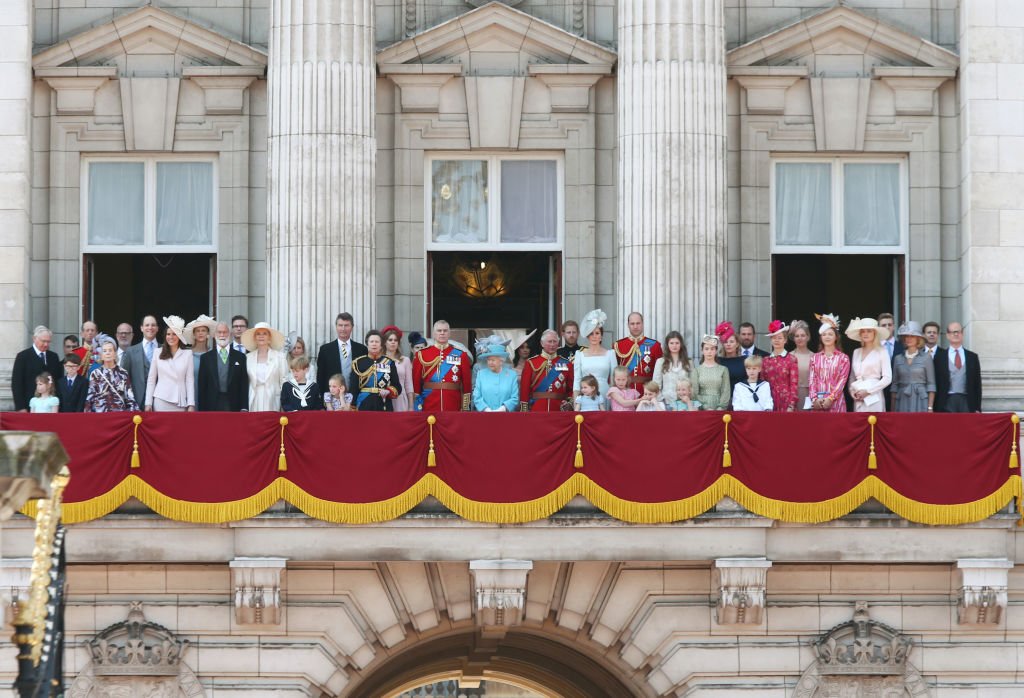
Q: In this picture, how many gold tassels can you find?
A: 7